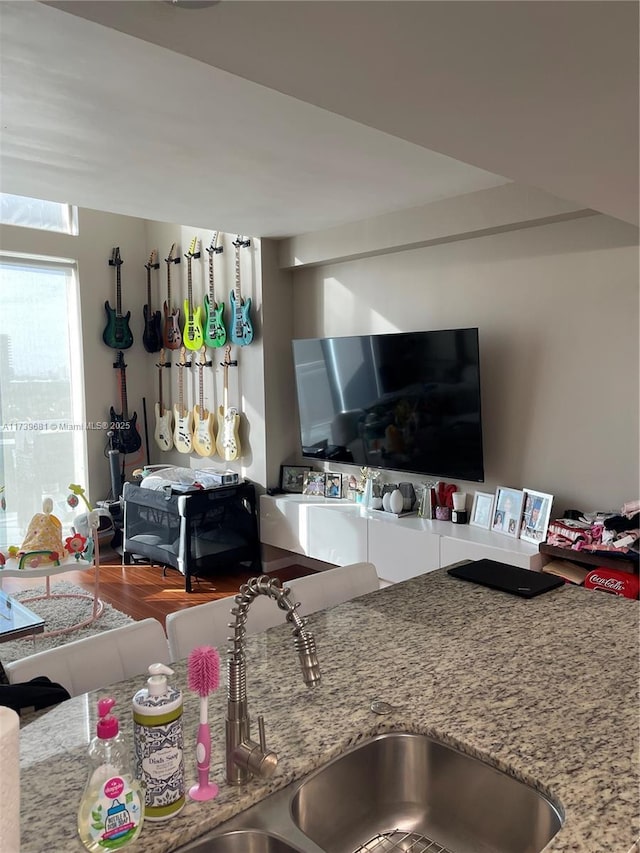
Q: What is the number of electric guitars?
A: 11